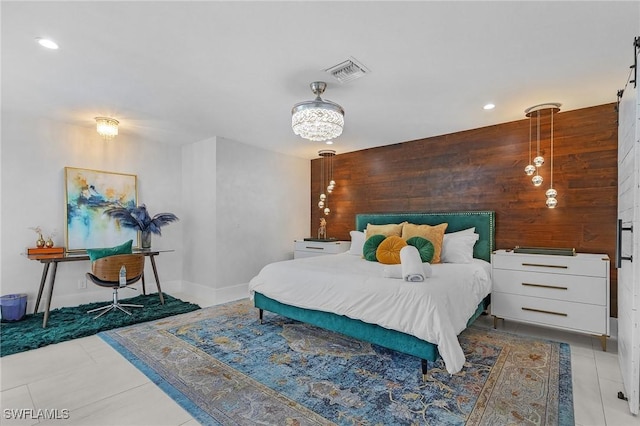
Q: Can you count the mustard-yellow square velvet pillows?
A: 2